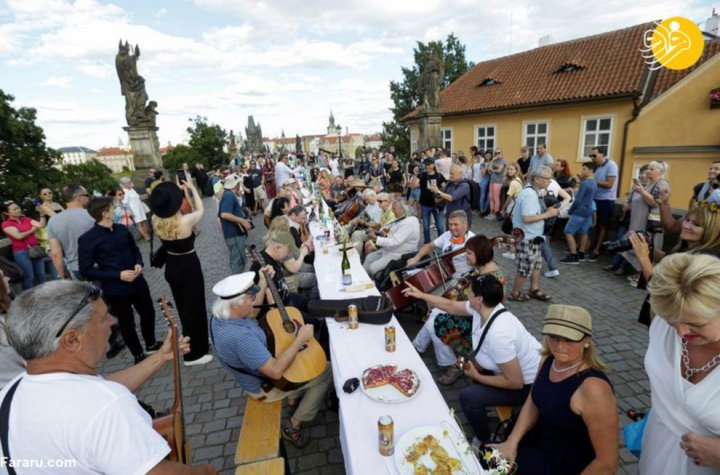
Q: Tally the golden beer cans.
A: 3